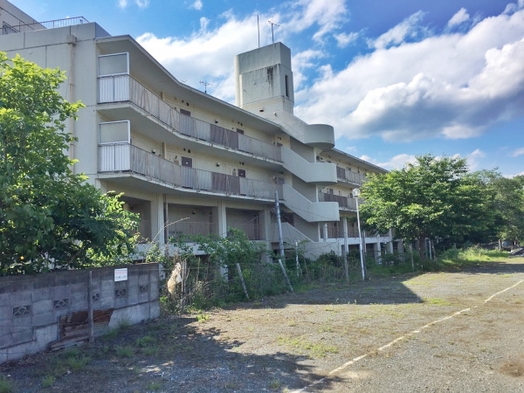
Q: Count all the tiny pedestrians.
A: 0